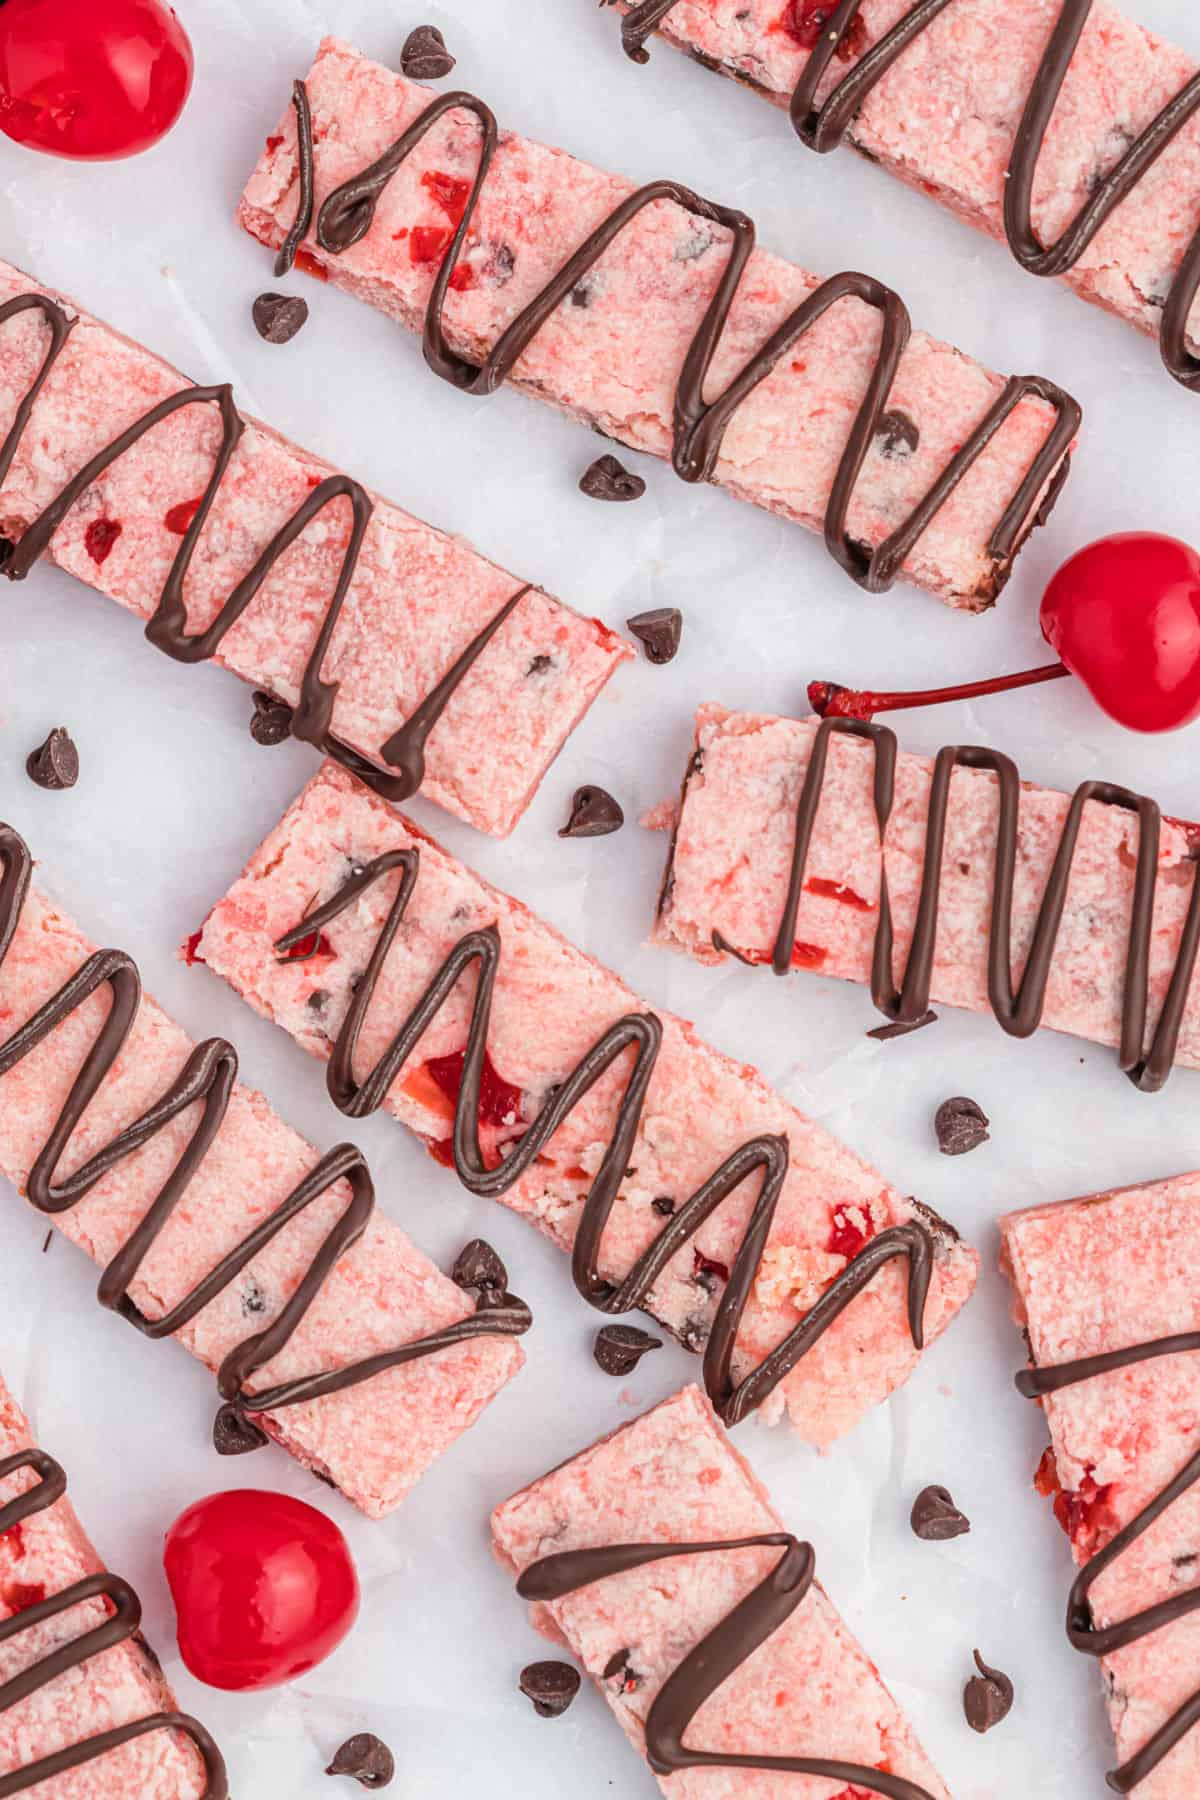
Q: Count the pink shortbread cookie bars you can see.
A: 9